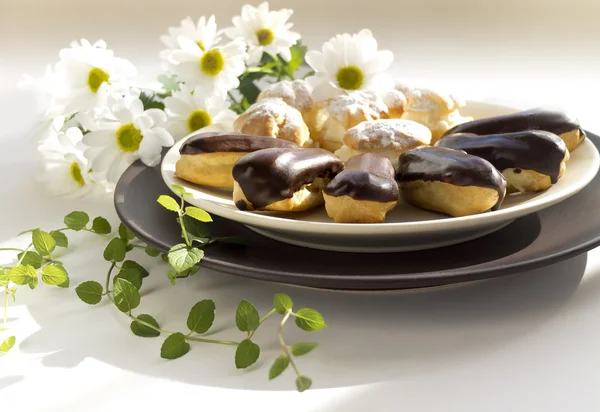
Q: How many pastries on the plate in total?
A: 12